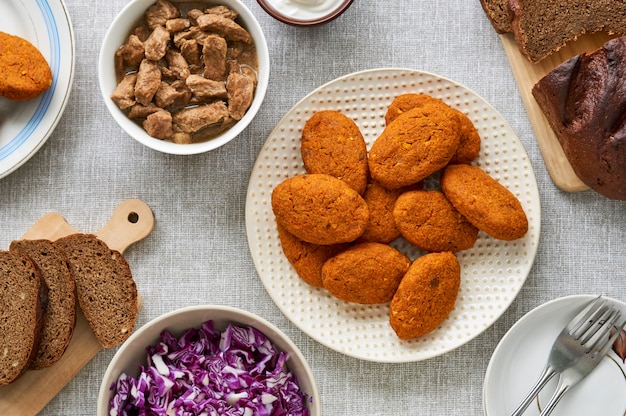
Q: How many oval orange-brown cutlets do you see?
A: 11